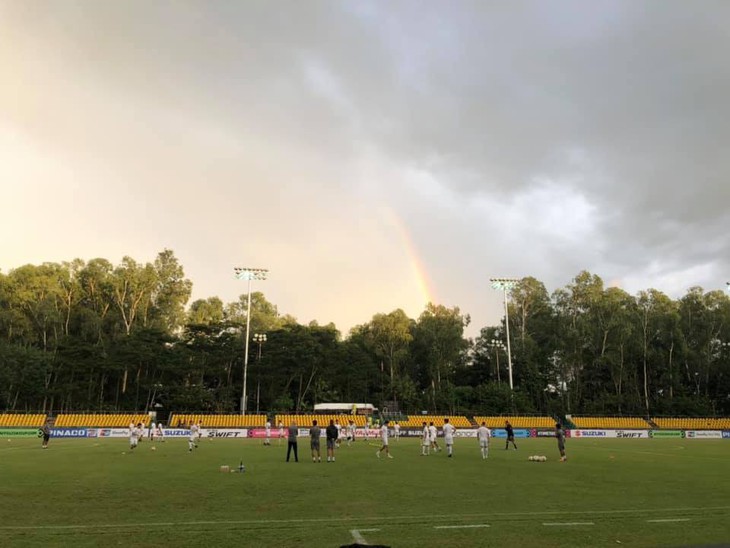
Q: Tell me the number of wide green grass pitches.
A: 1